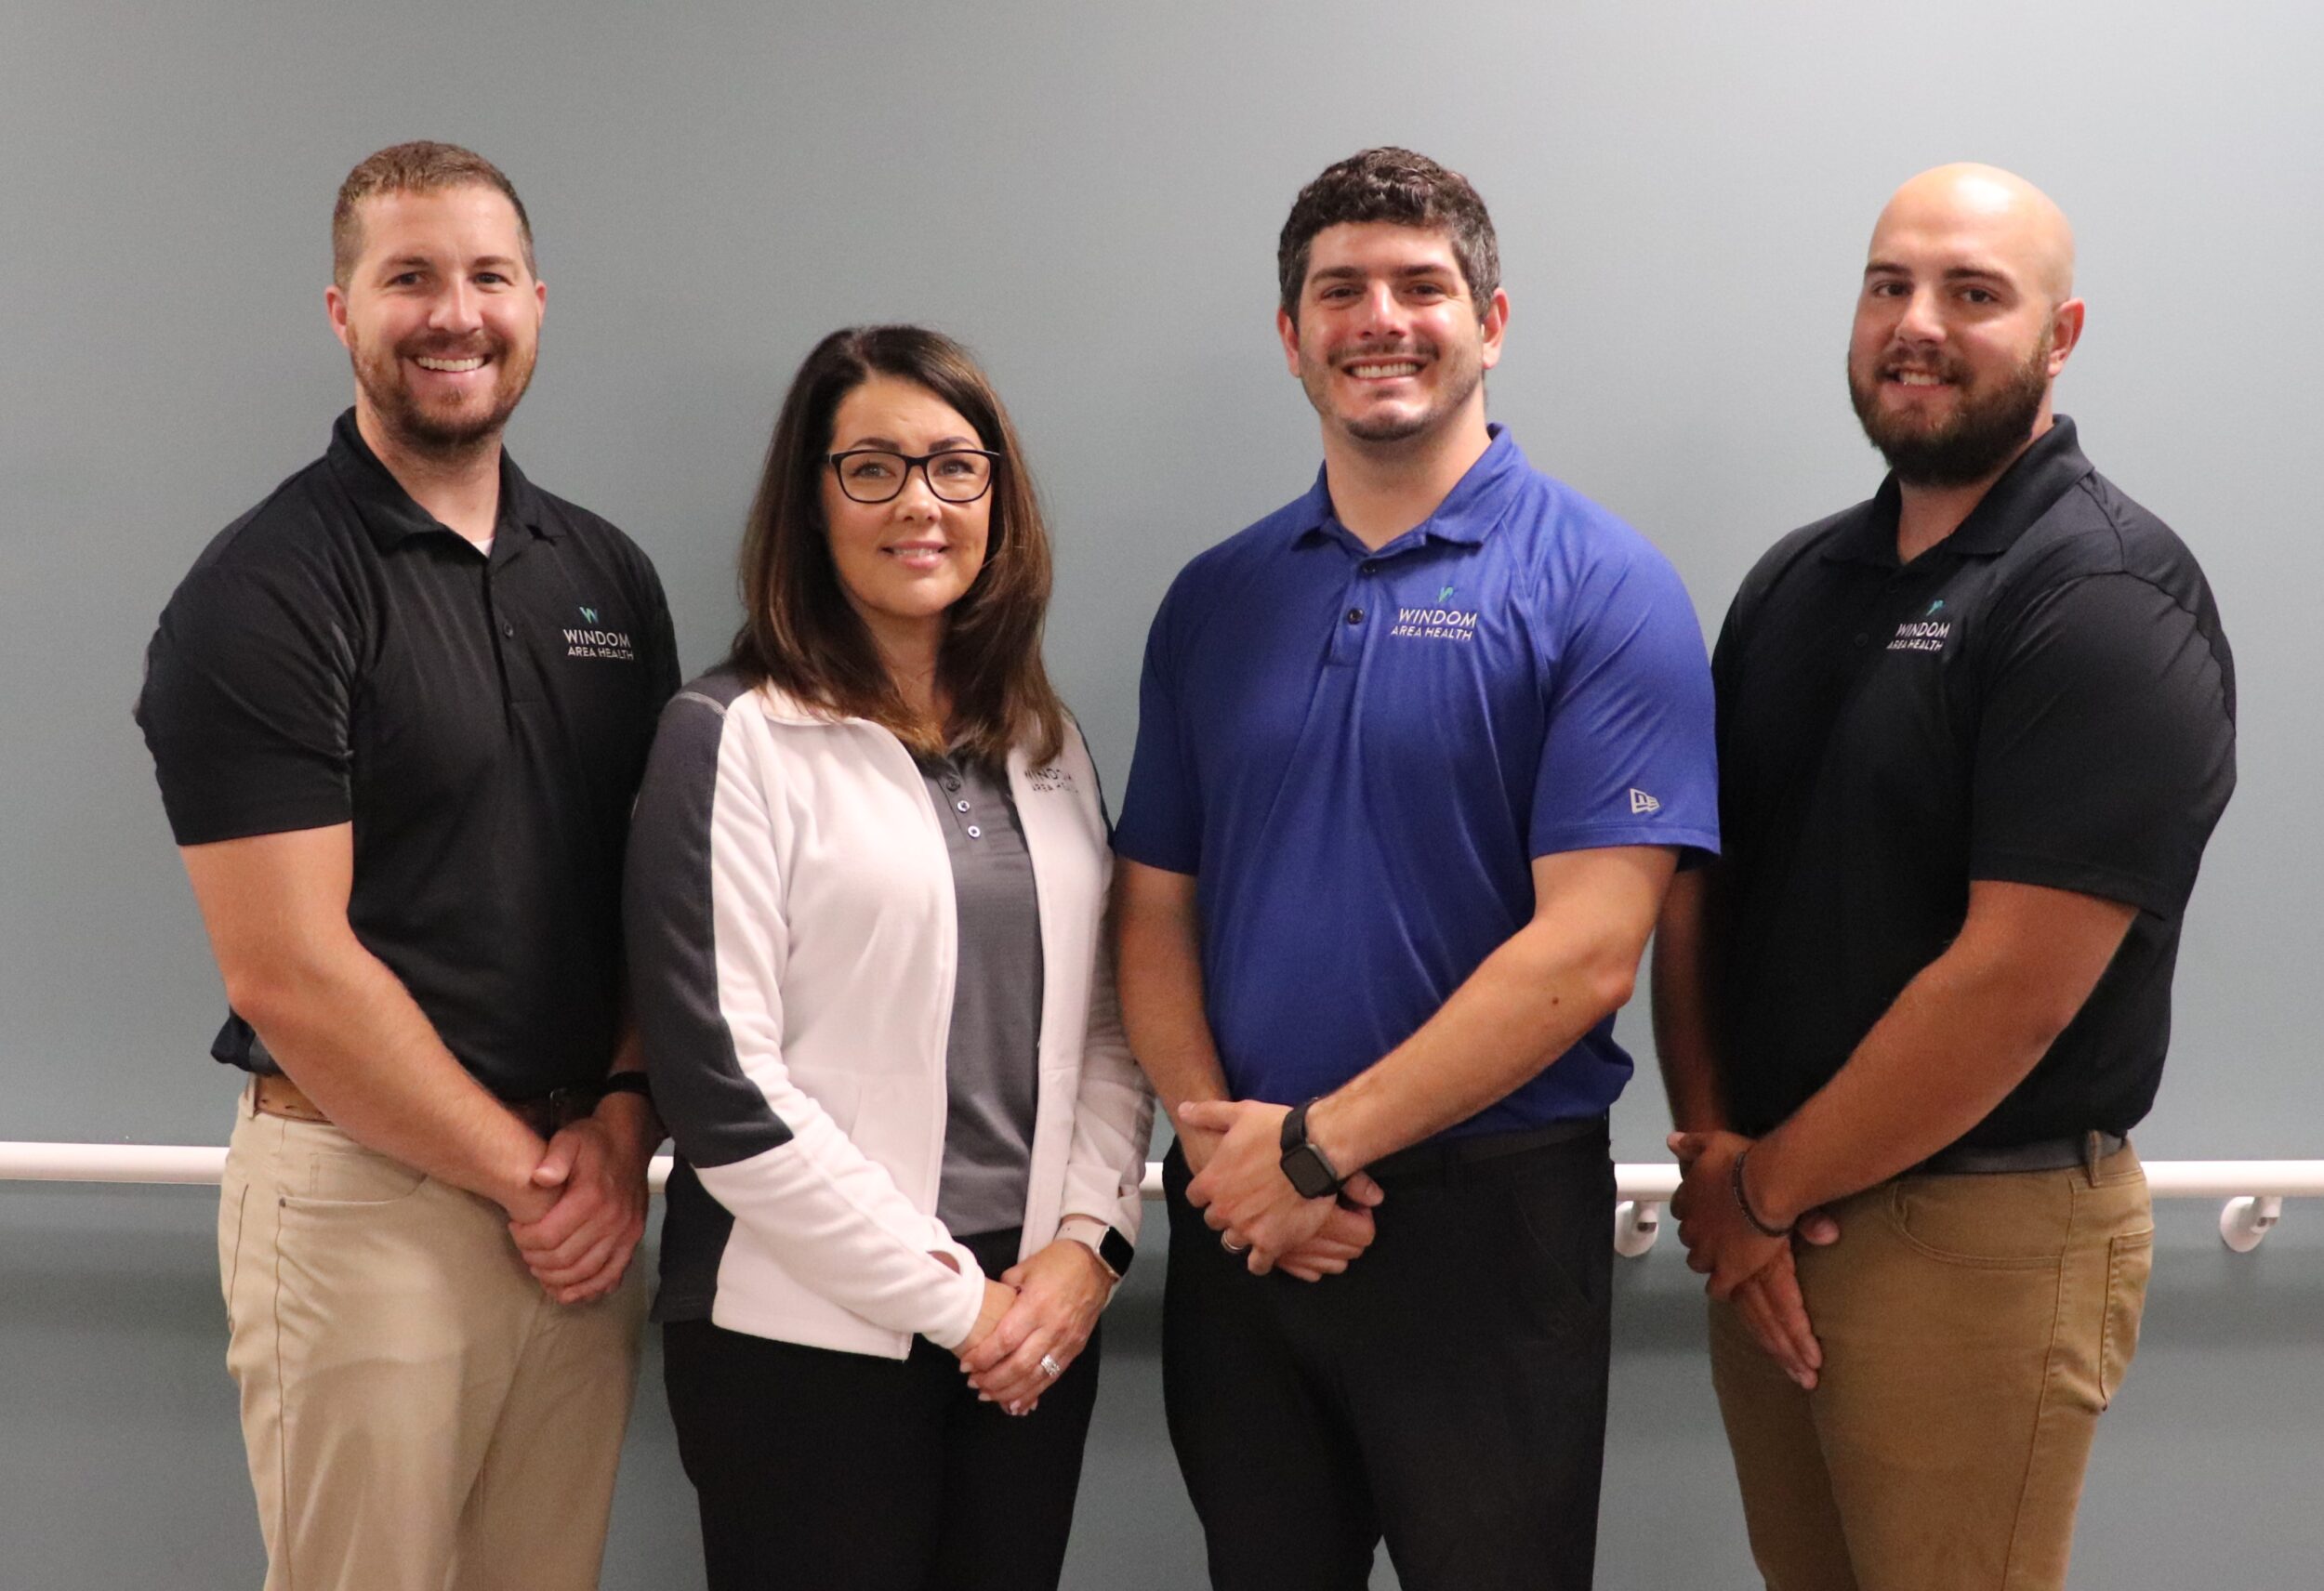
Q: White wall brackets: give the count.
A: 2